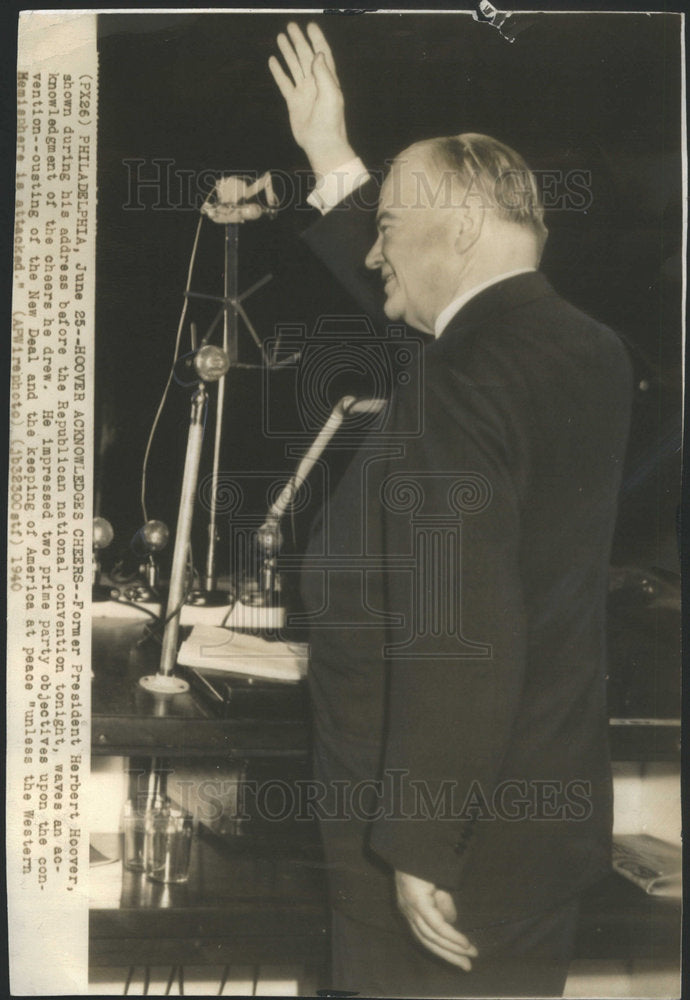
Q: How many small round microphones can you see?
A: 4